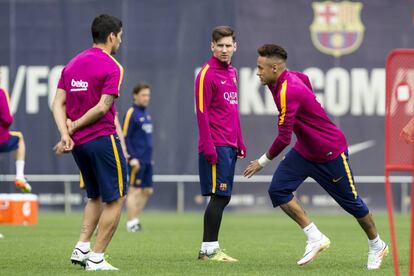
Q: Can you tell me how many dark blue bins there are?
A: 0